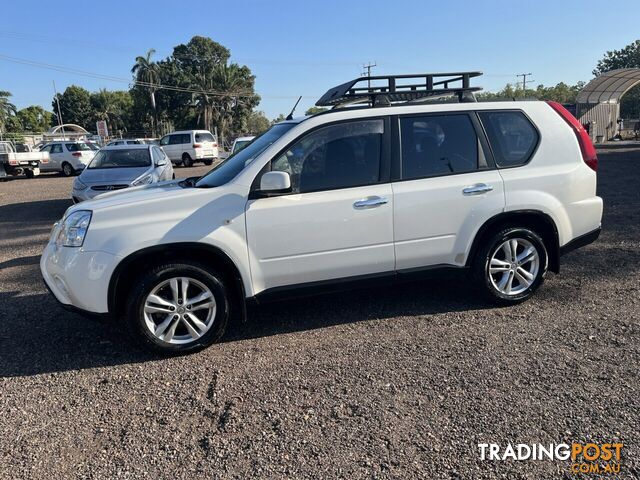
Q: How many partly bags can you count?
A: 0